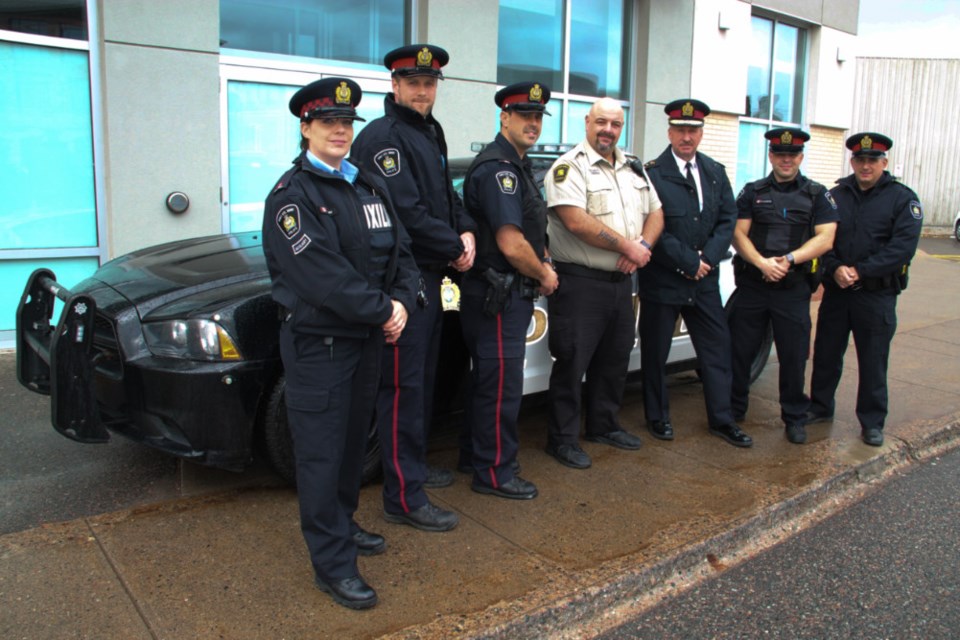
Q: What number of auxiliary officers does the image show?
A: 1